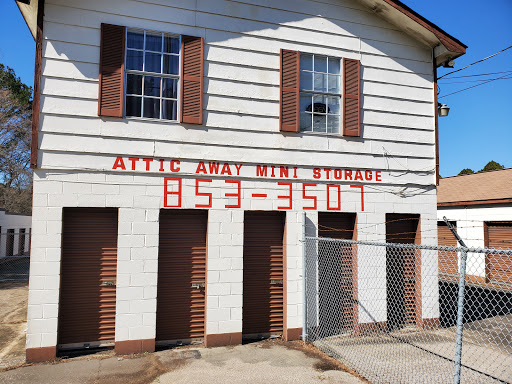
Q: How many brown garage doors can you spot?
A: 7